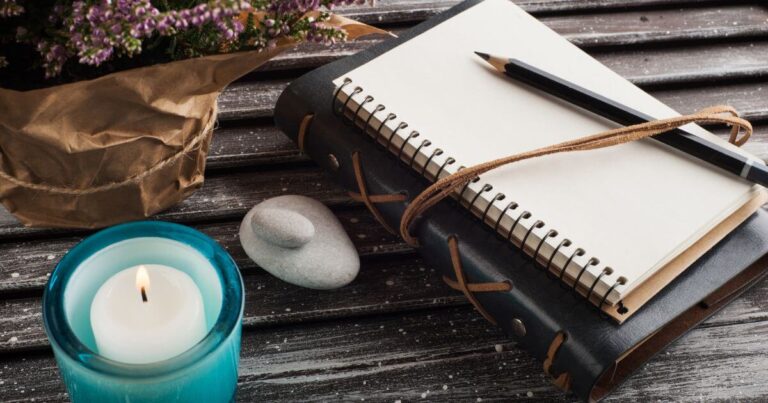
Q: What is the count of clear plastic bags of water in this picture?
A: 0